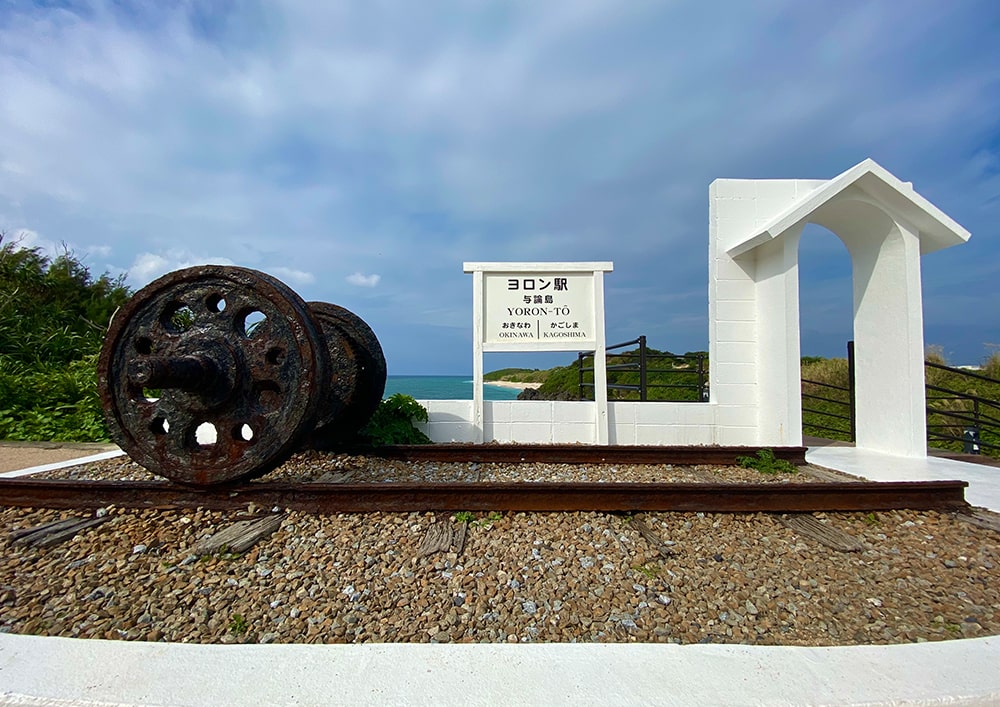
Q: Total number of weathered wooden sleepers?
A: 6